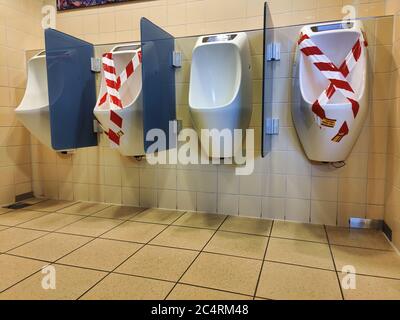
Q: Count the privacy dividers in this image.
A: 3